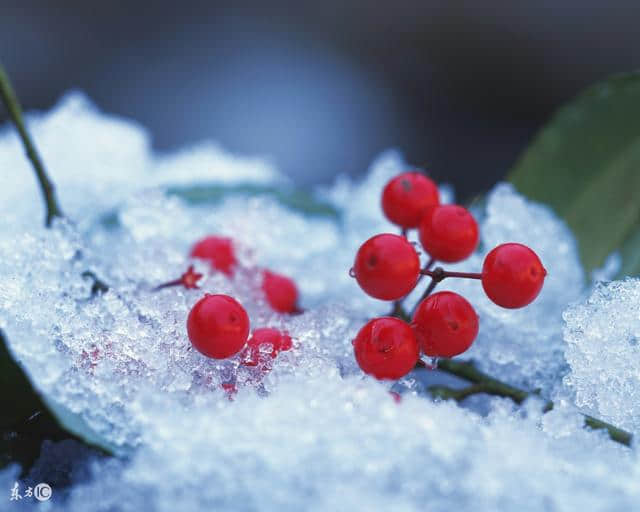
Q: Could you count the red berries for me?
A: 10